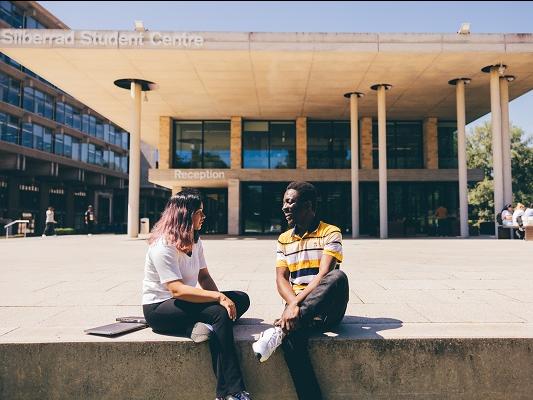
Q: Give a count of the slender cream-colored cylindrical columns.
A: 6